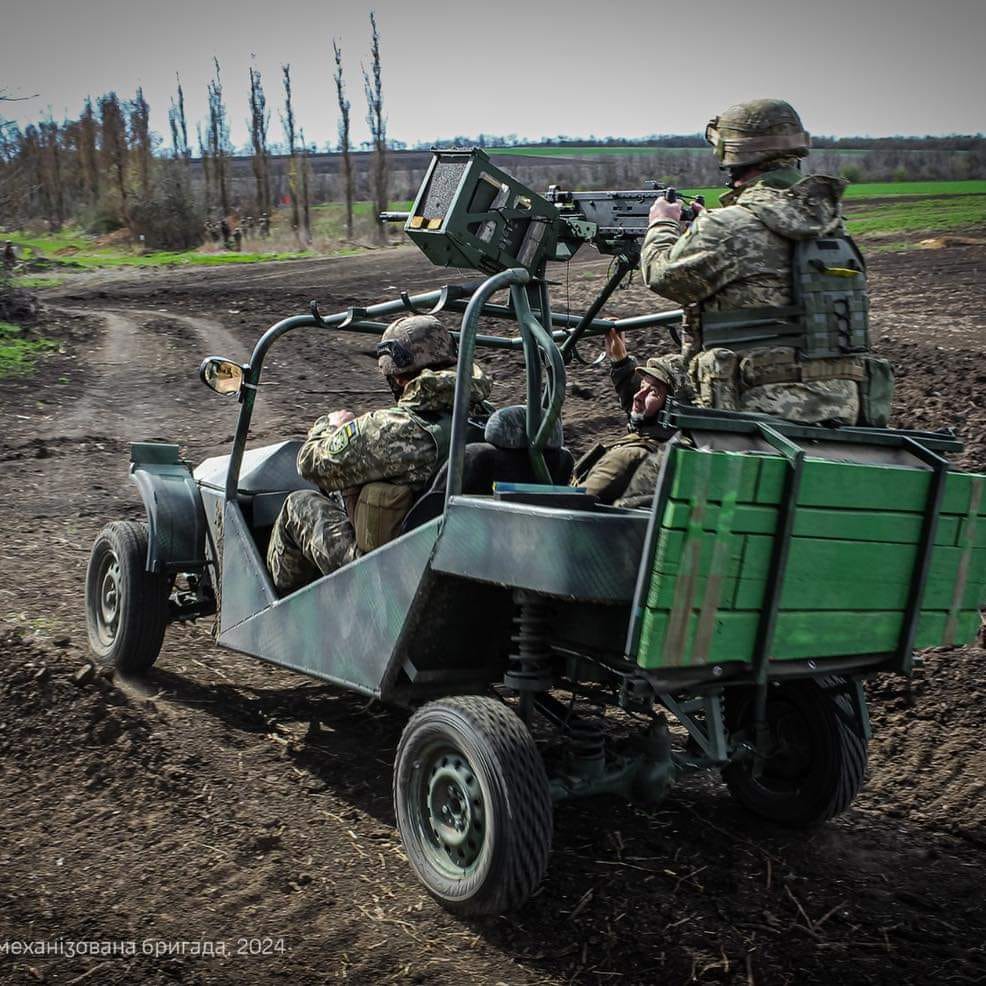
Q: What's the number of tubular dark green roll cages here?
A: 1